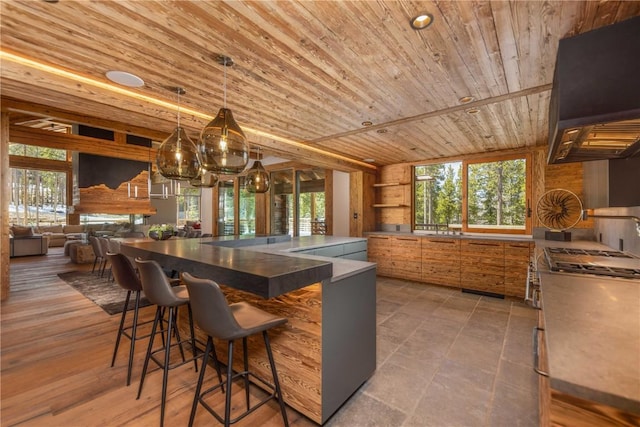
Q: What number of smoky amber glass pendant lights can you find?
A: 4